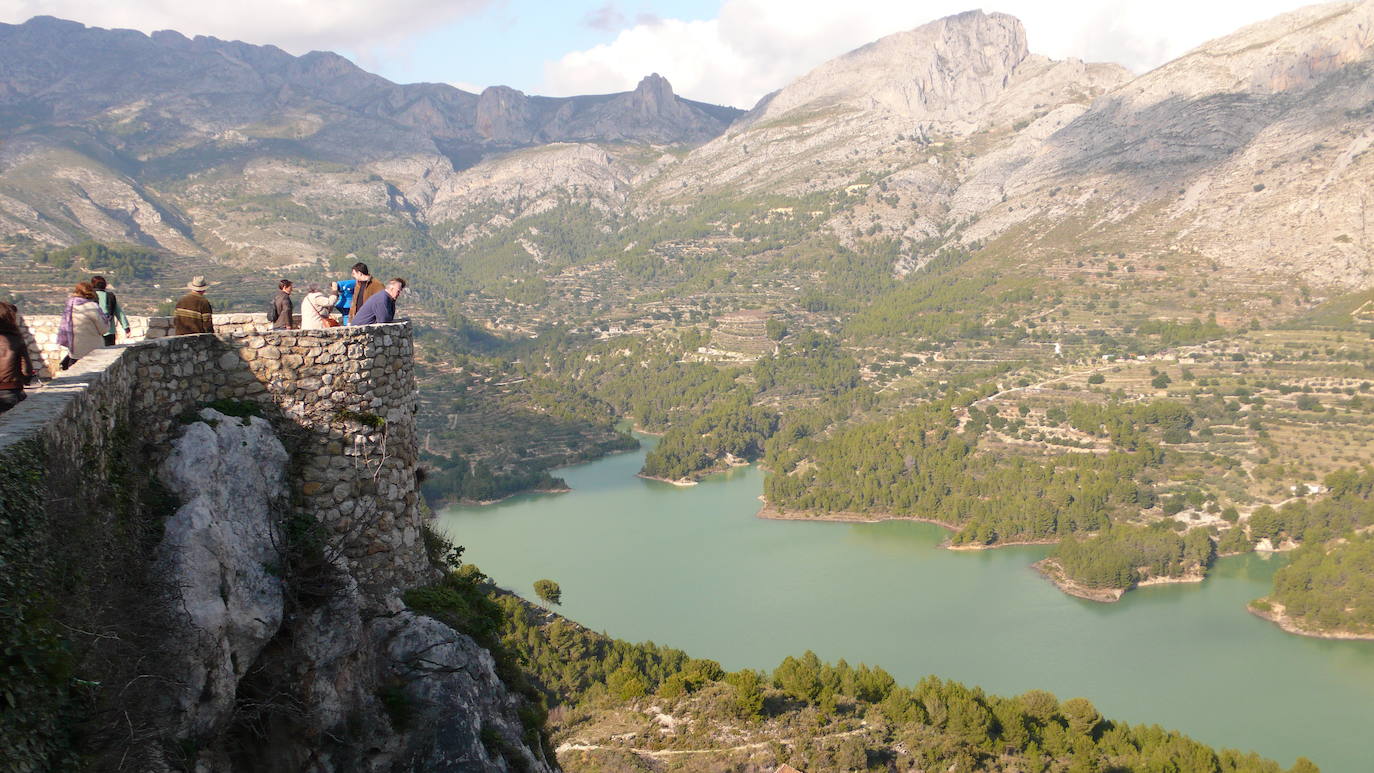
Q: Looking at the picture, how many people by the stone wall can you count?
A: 8